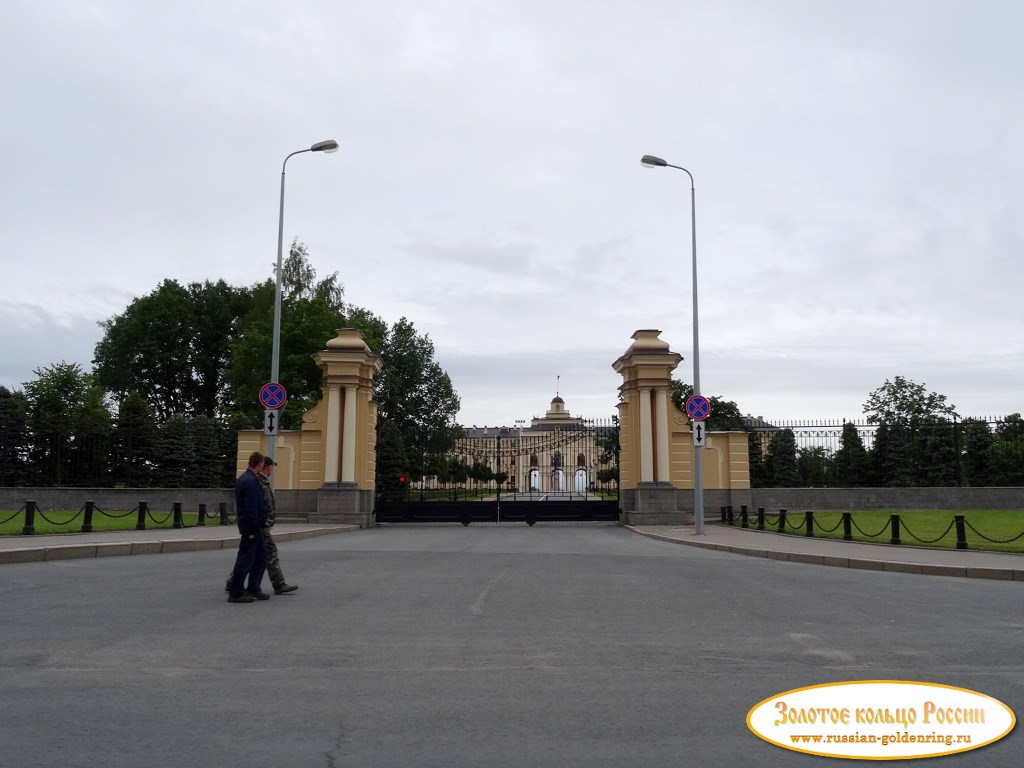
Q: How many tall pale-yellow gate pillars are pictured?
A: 2